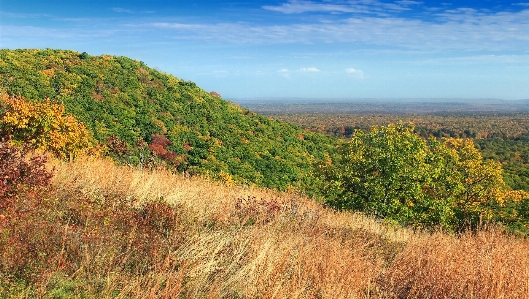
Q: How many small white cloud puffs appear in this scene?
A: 3